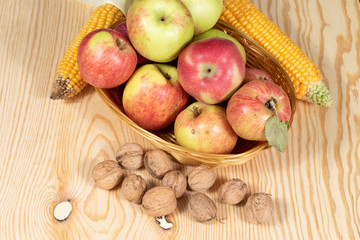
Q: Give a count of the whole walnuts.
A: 10